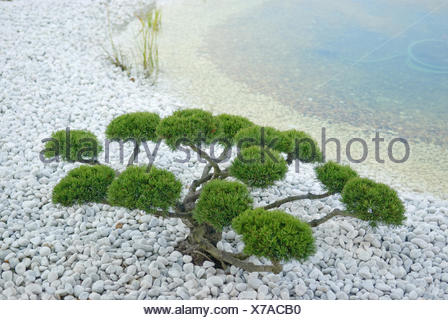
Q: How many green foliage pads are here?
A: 13